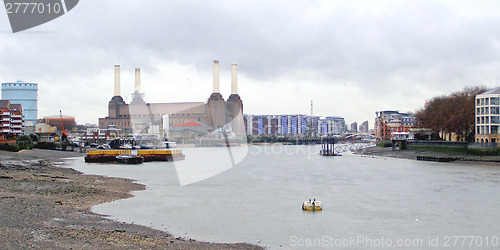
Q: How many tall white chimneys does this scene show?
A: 4